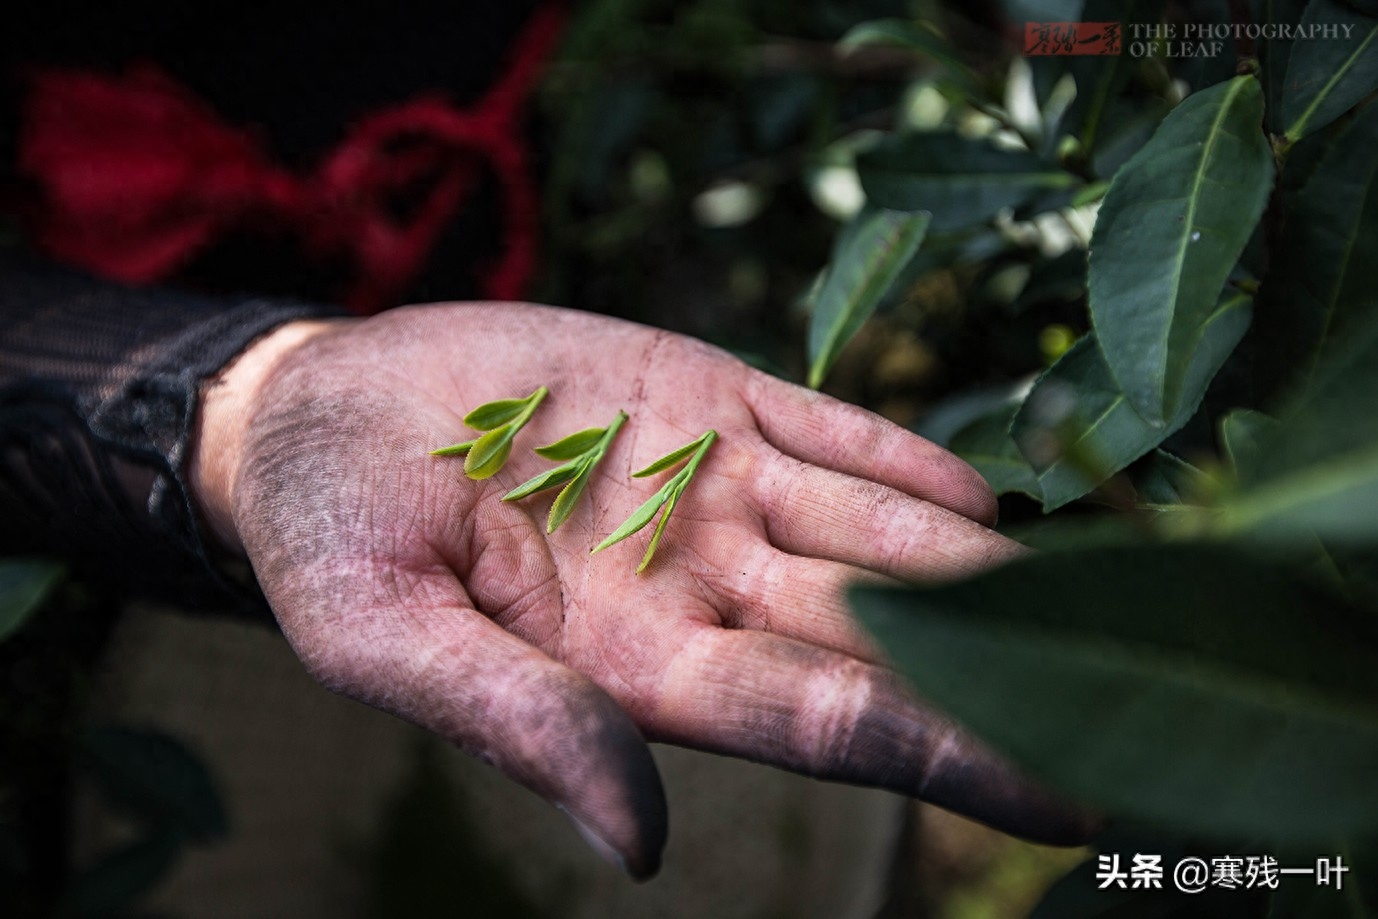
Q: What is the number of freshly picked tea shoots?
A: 3